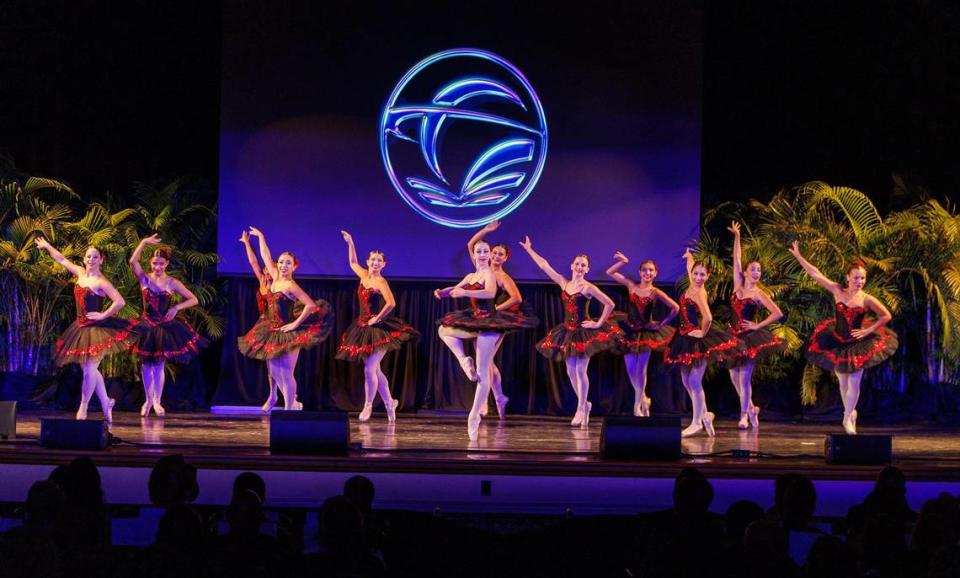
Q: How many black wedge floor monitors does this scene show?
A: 4